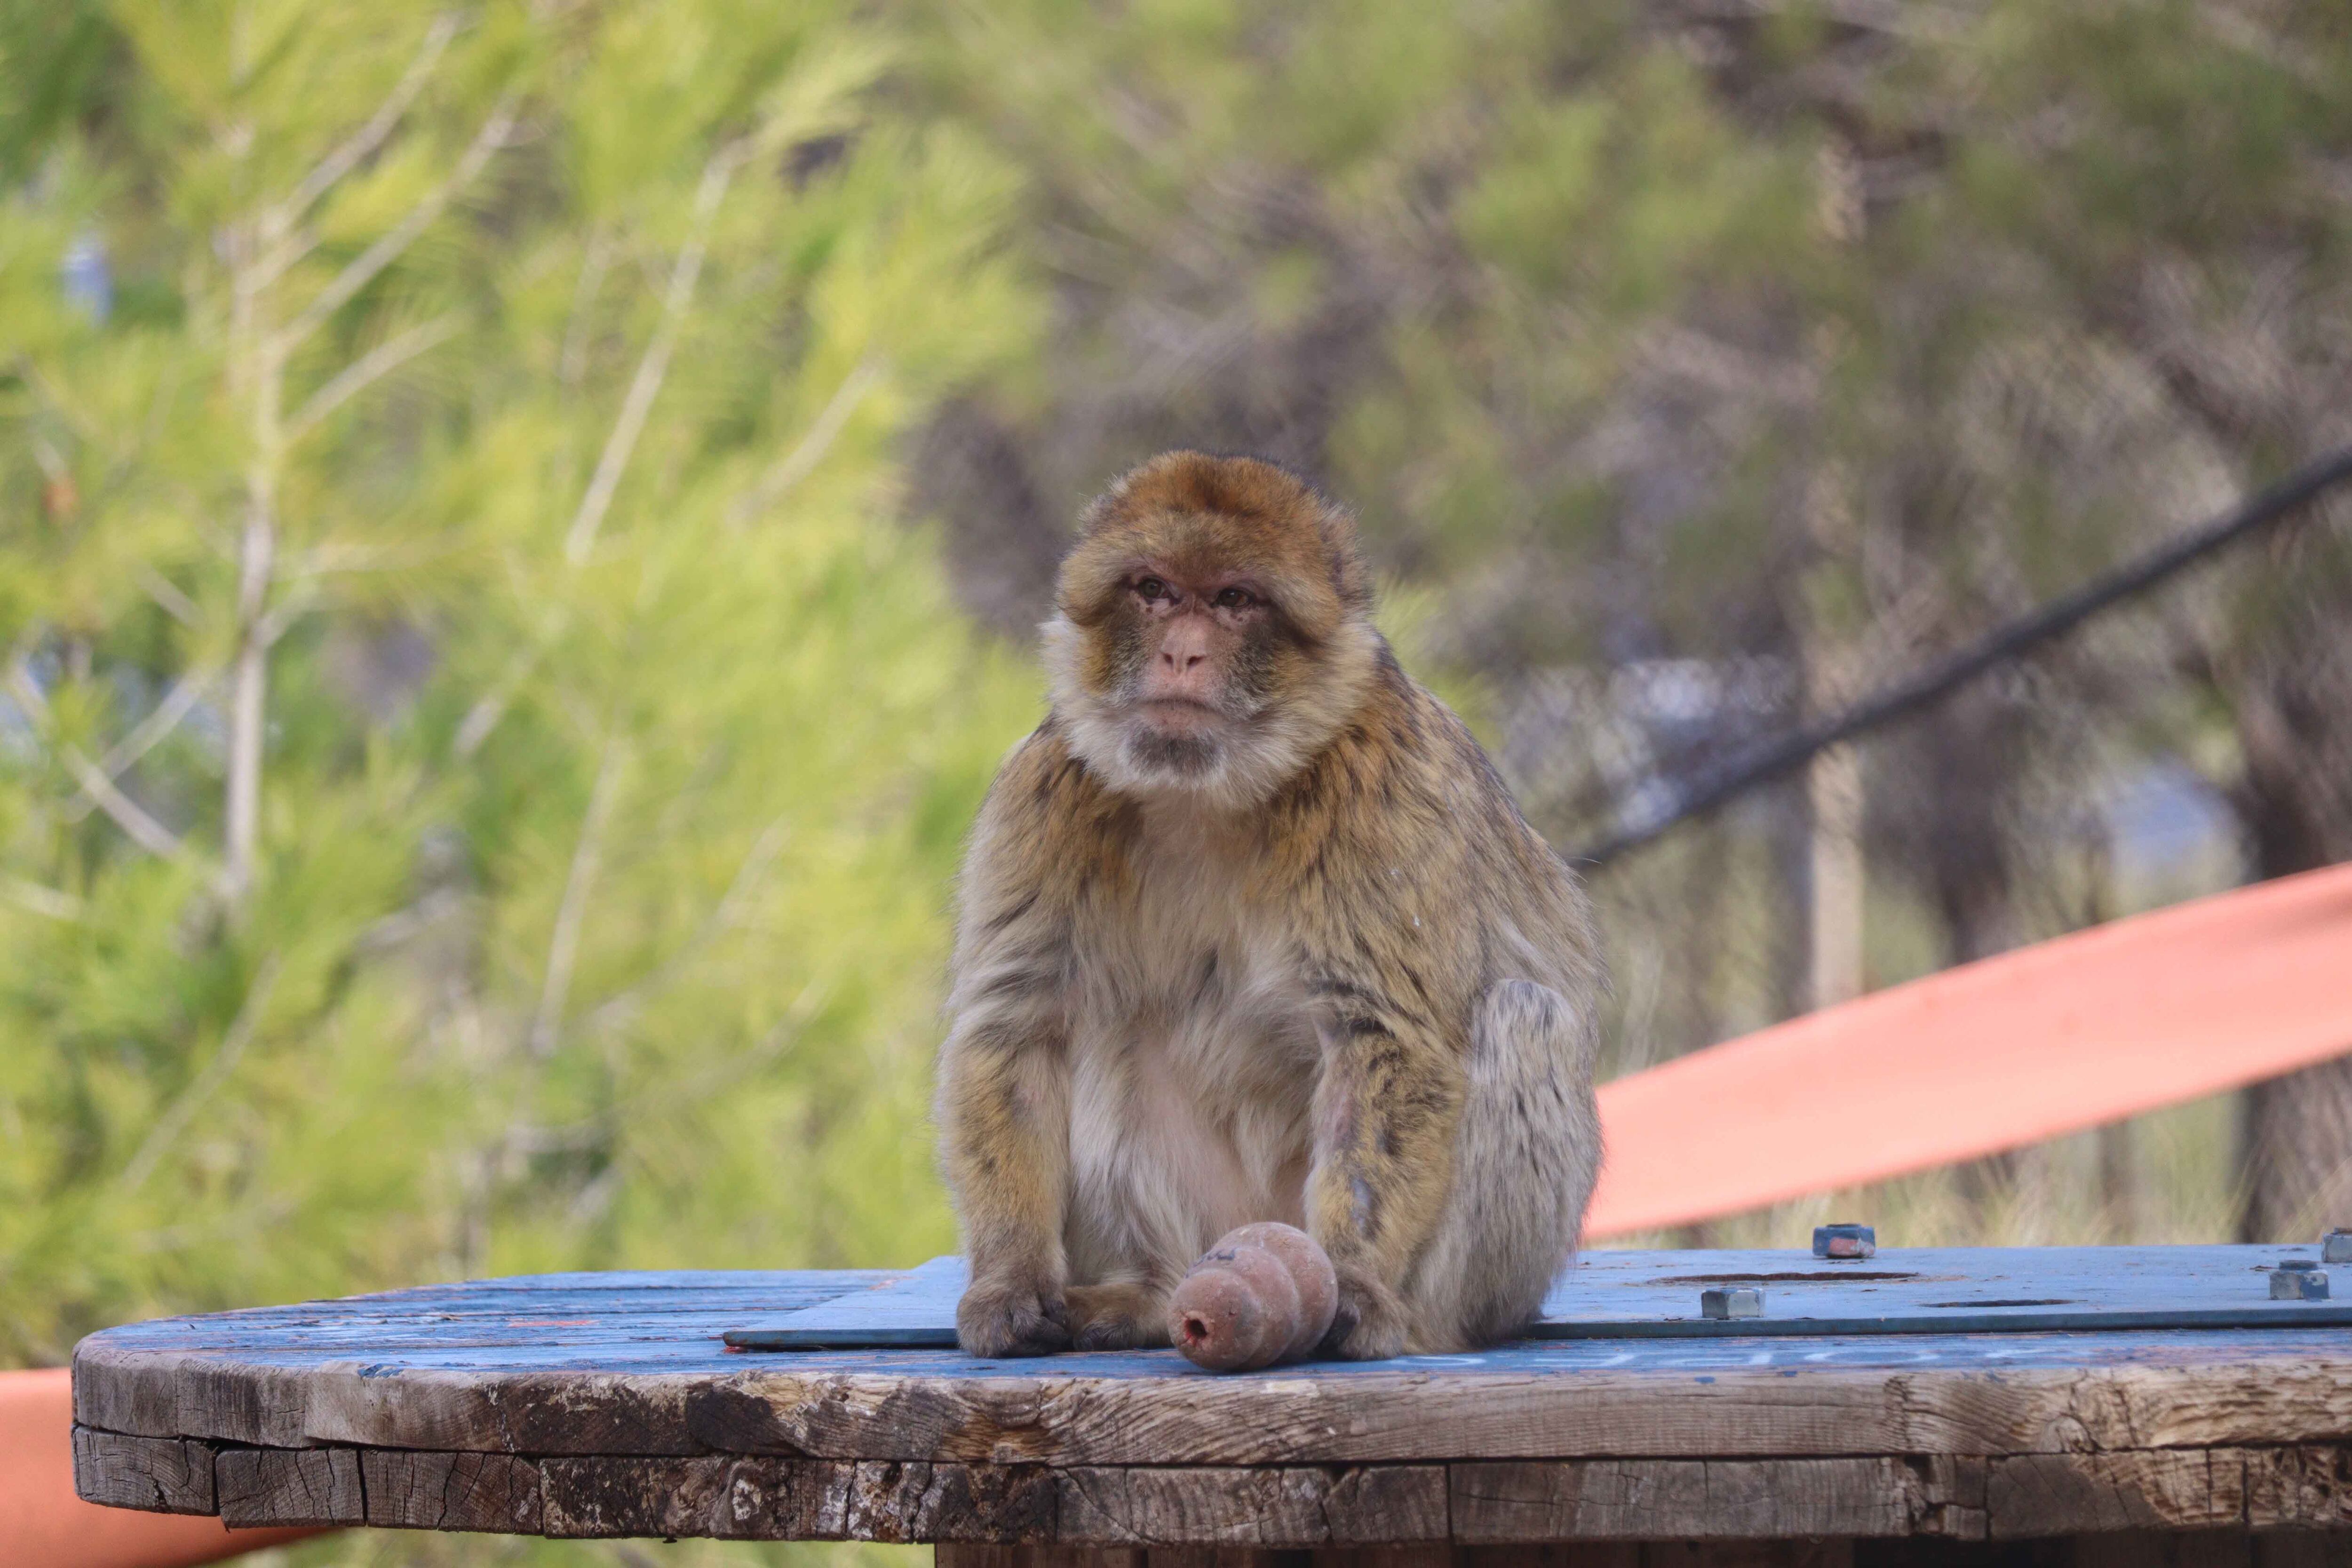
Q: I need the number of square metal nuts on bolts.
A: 4